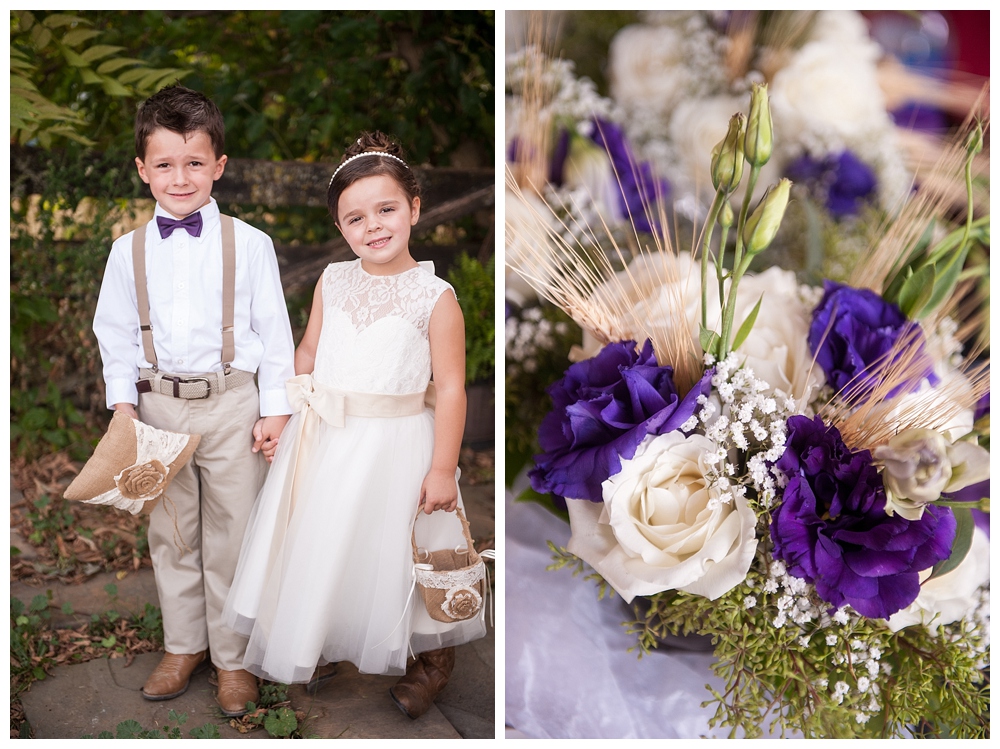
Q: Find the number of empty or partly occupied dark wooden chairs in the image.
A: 0